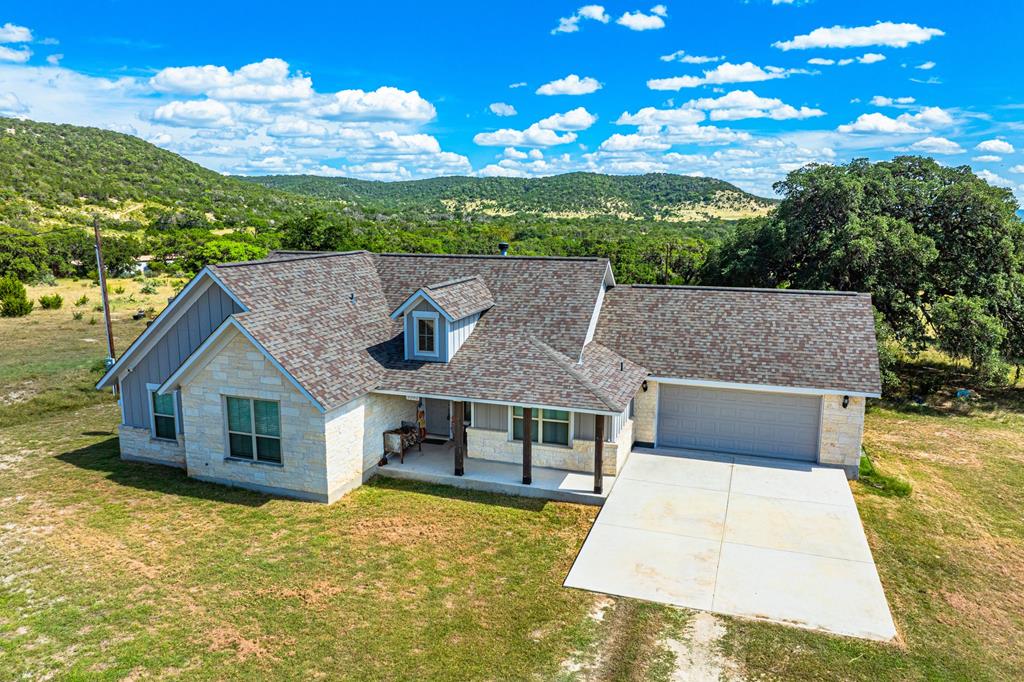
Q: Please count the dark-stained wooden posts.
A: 3